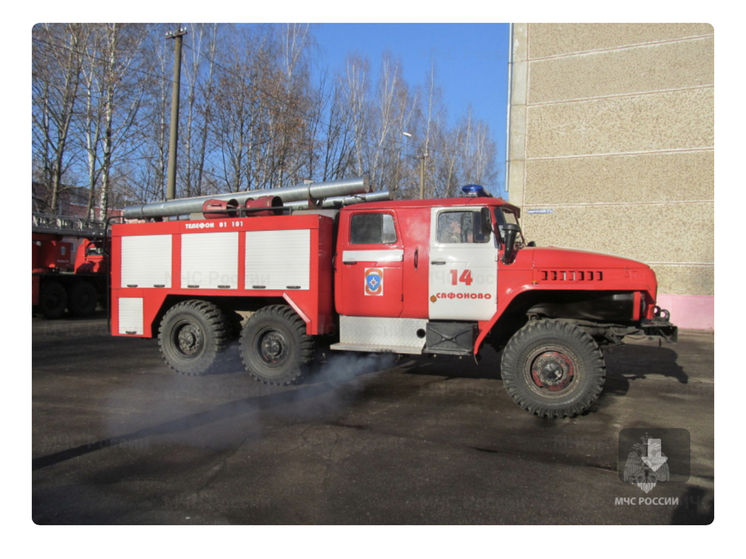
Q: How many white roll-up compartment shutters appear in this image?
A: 4